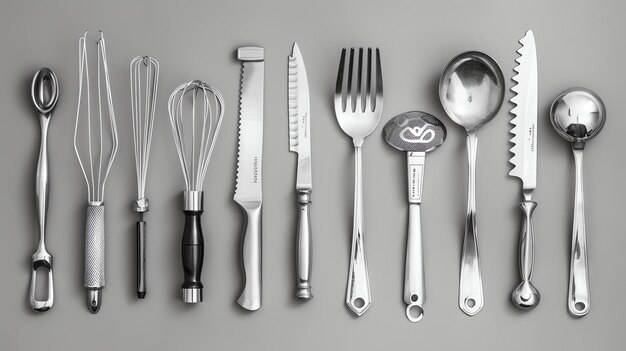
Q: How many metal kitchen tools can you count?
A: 11